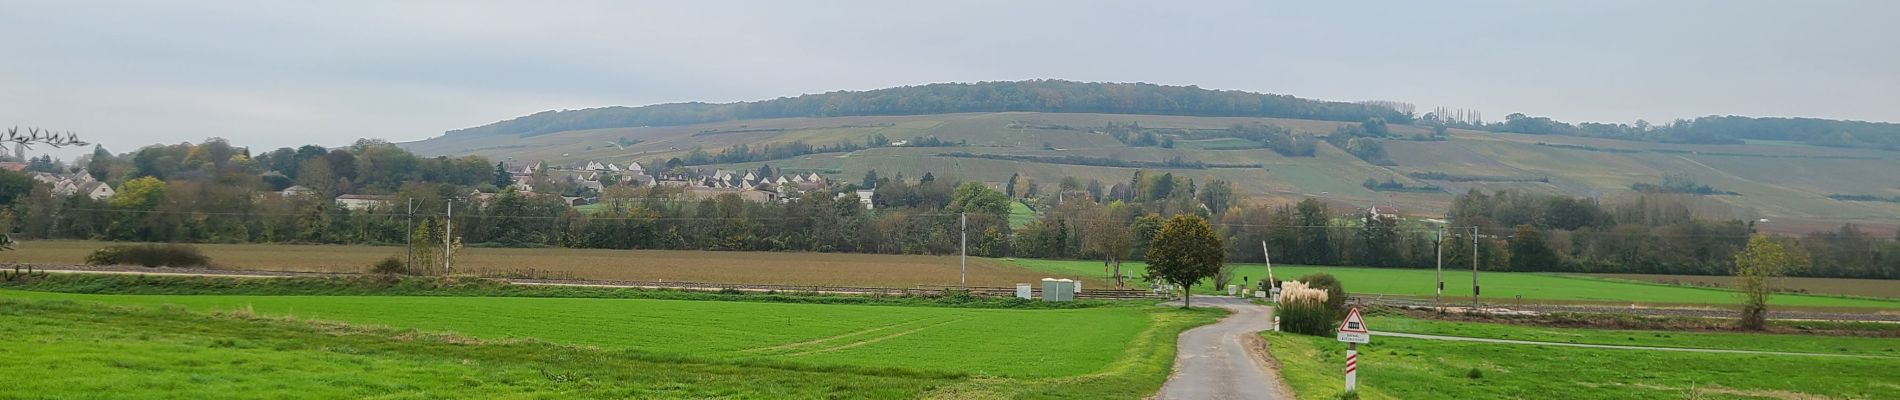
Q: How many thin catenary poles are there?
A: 5